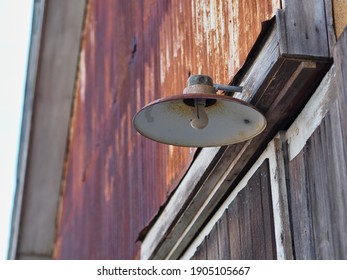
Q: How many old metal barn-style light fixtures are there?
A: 1